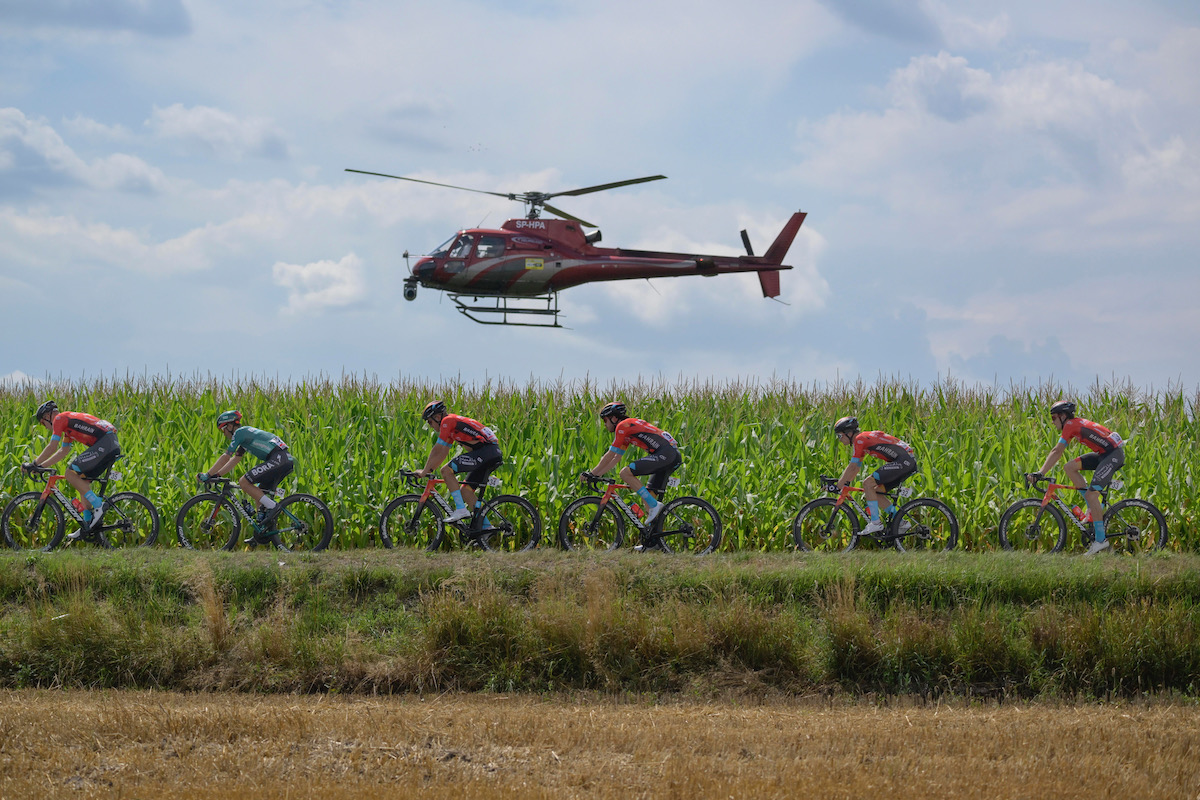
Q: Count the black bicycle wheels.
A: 12